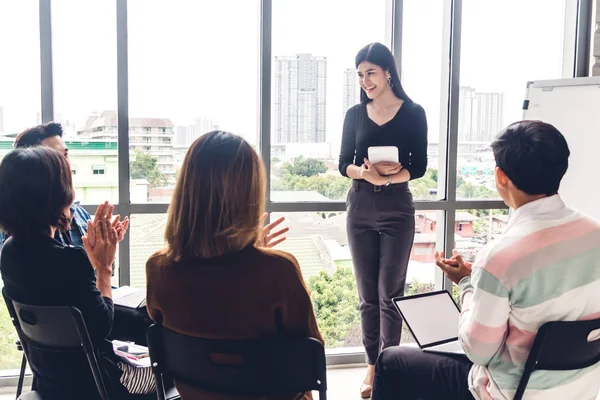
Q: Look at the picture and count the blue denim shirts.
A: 1